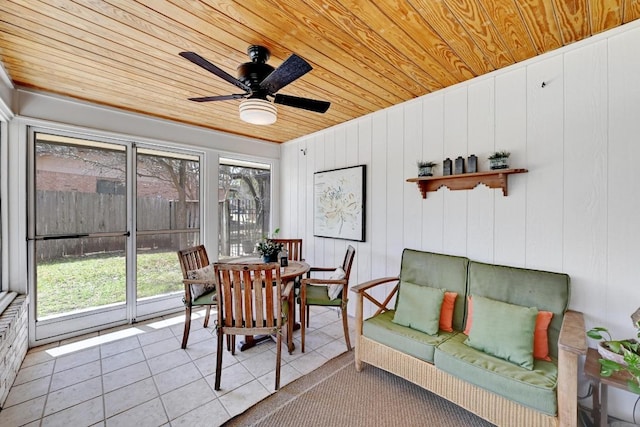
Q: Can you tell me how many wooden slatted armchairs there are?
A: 4